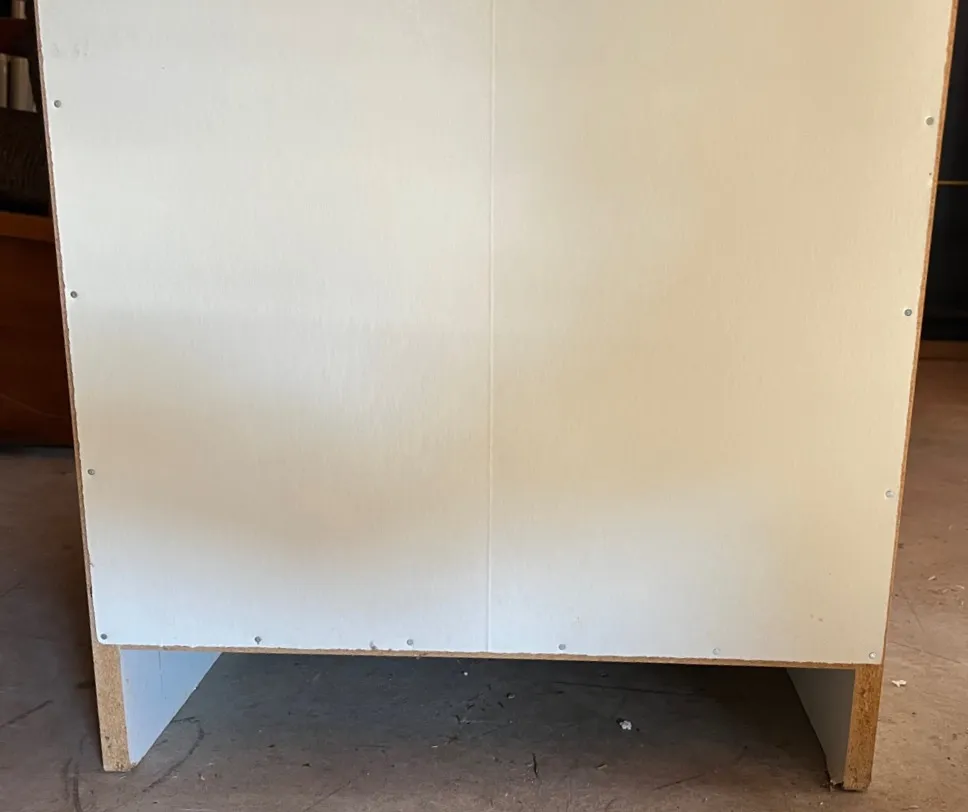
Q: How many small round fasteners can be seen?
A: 12